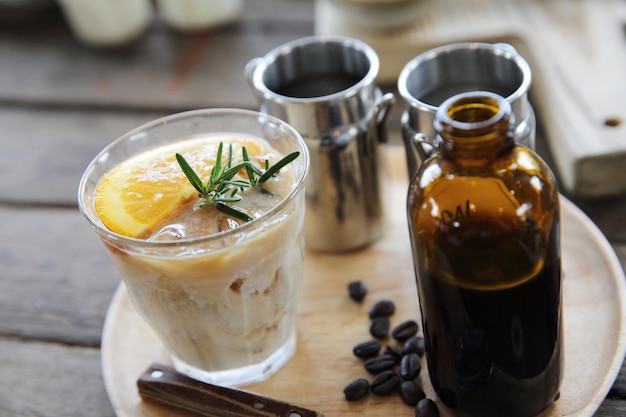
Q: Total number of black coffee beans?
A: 13